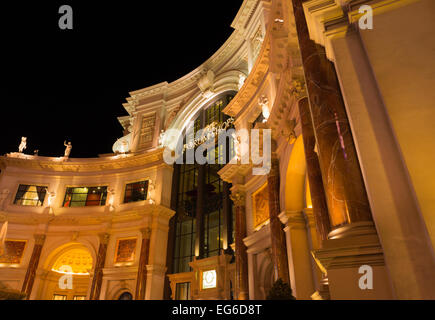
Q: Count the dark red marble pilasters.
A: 7